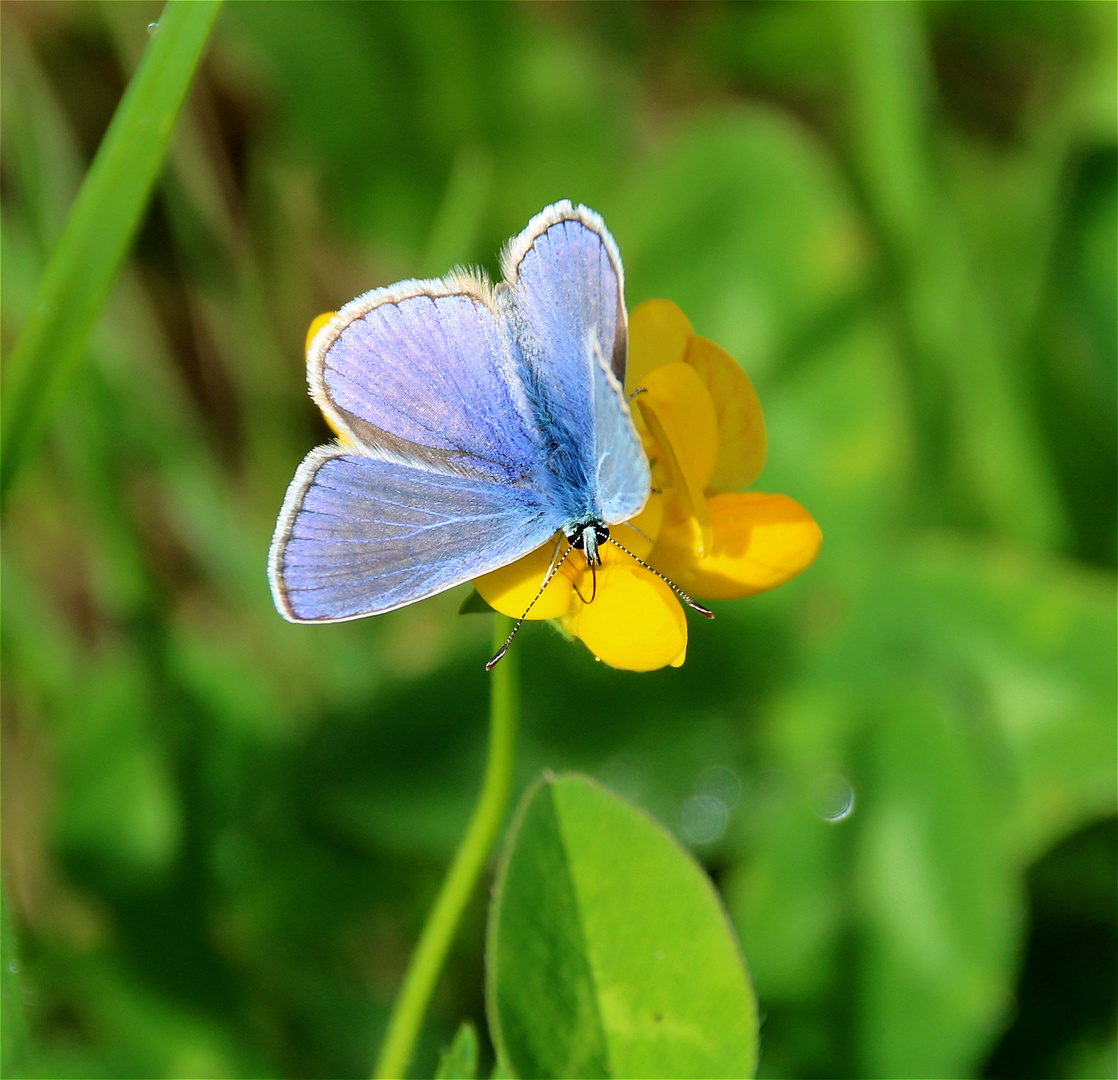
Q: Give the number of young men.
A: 0